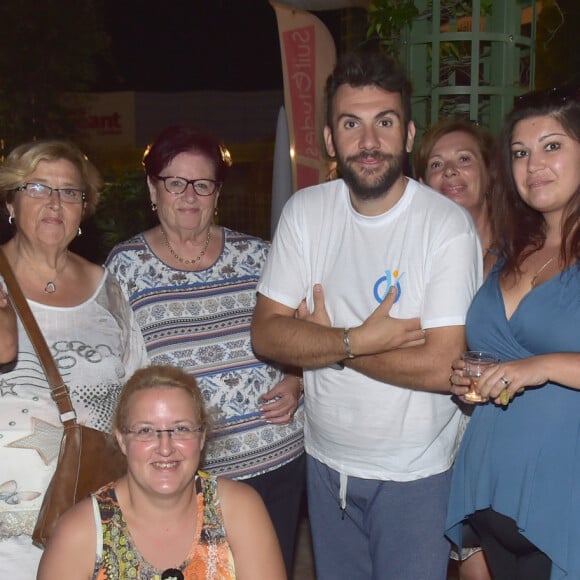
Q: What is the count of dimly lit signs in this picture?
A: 1